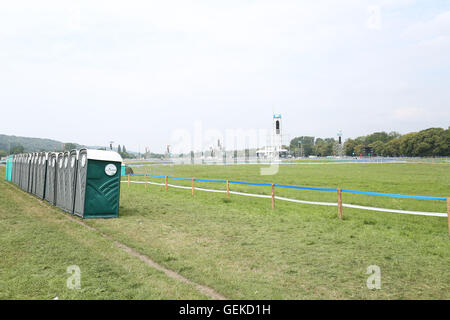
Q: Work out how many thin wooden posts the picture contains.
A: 8